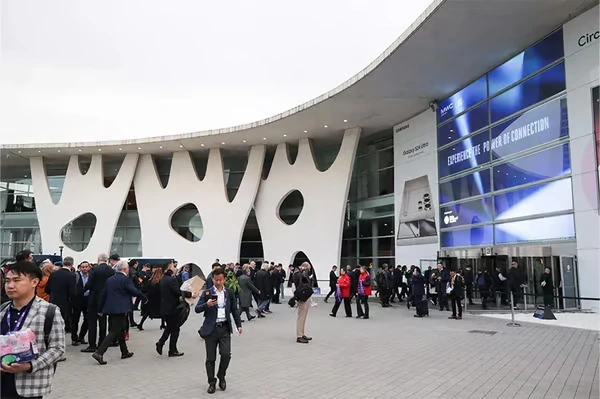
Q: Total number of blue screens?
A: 12